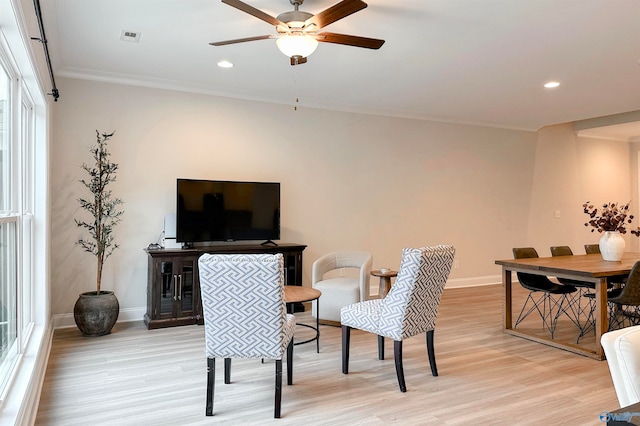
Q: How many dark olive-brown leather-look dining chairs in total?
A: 4